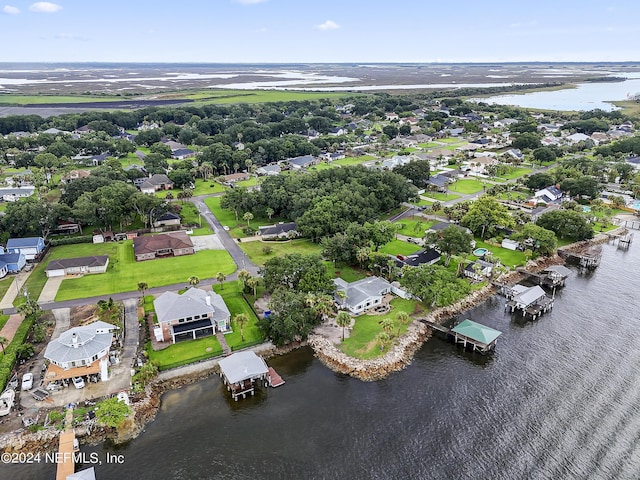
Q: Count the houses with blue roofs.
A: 2